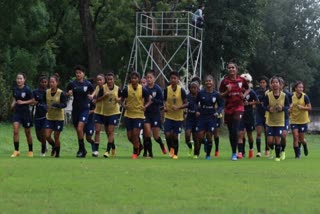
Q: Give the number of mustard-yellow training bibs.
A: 7